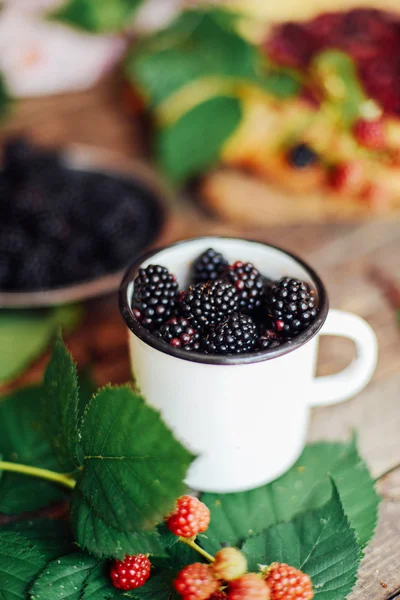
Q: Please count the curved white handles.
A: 1